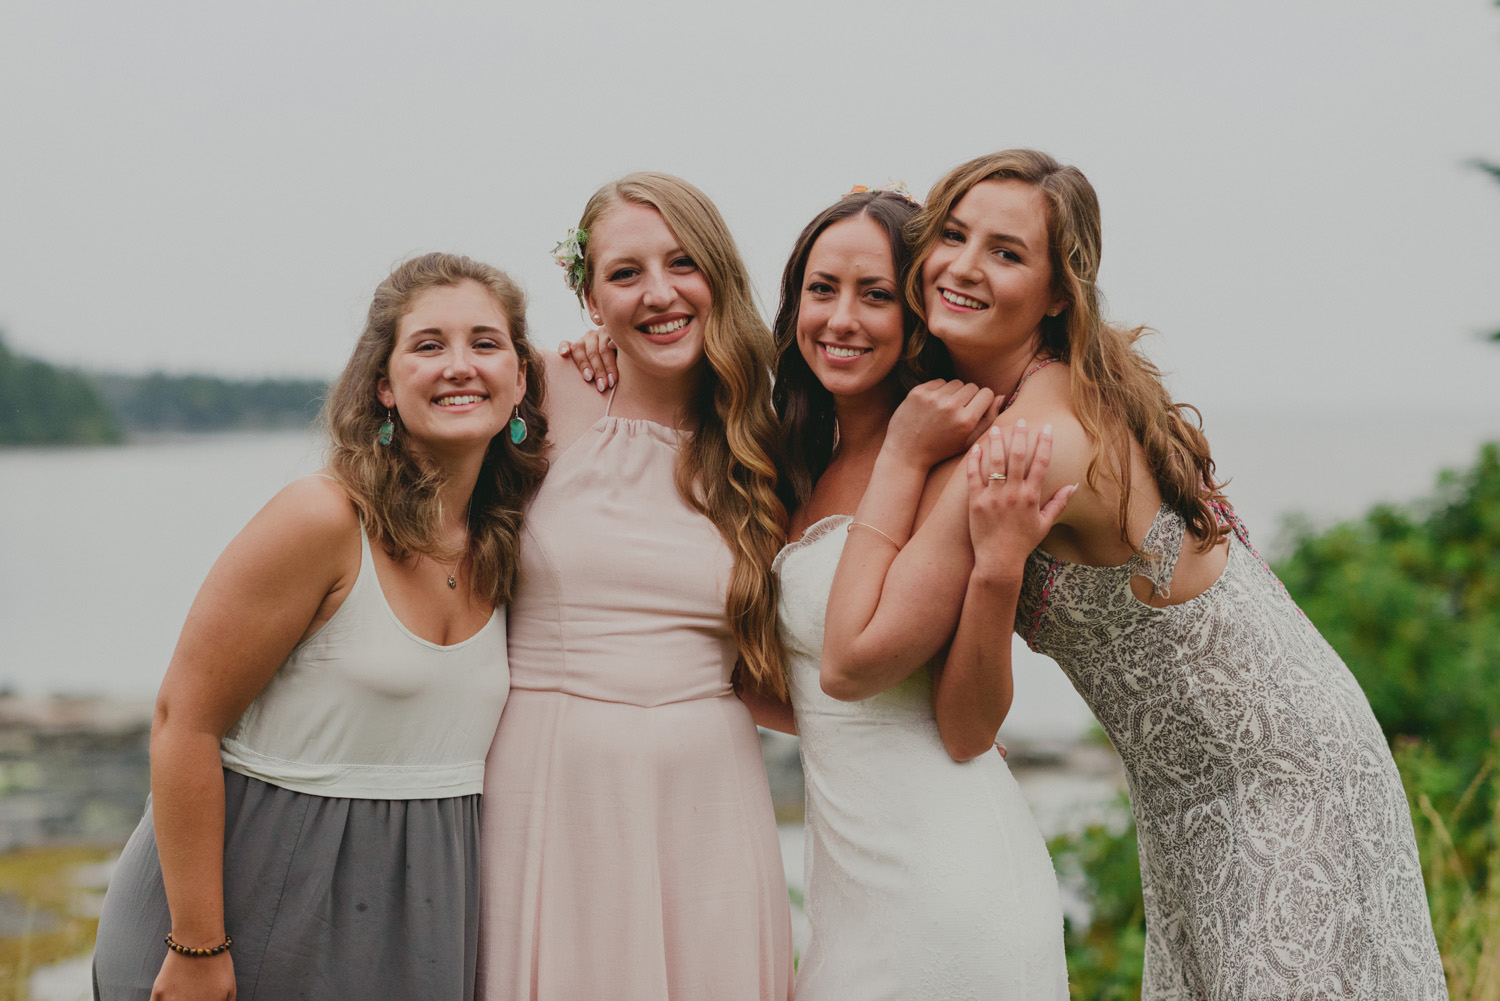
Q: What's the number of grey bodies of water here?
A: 1